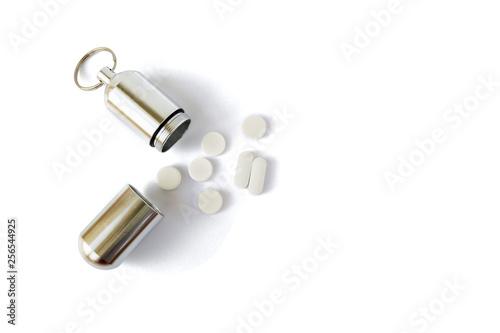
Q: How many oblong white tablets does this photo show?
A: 2